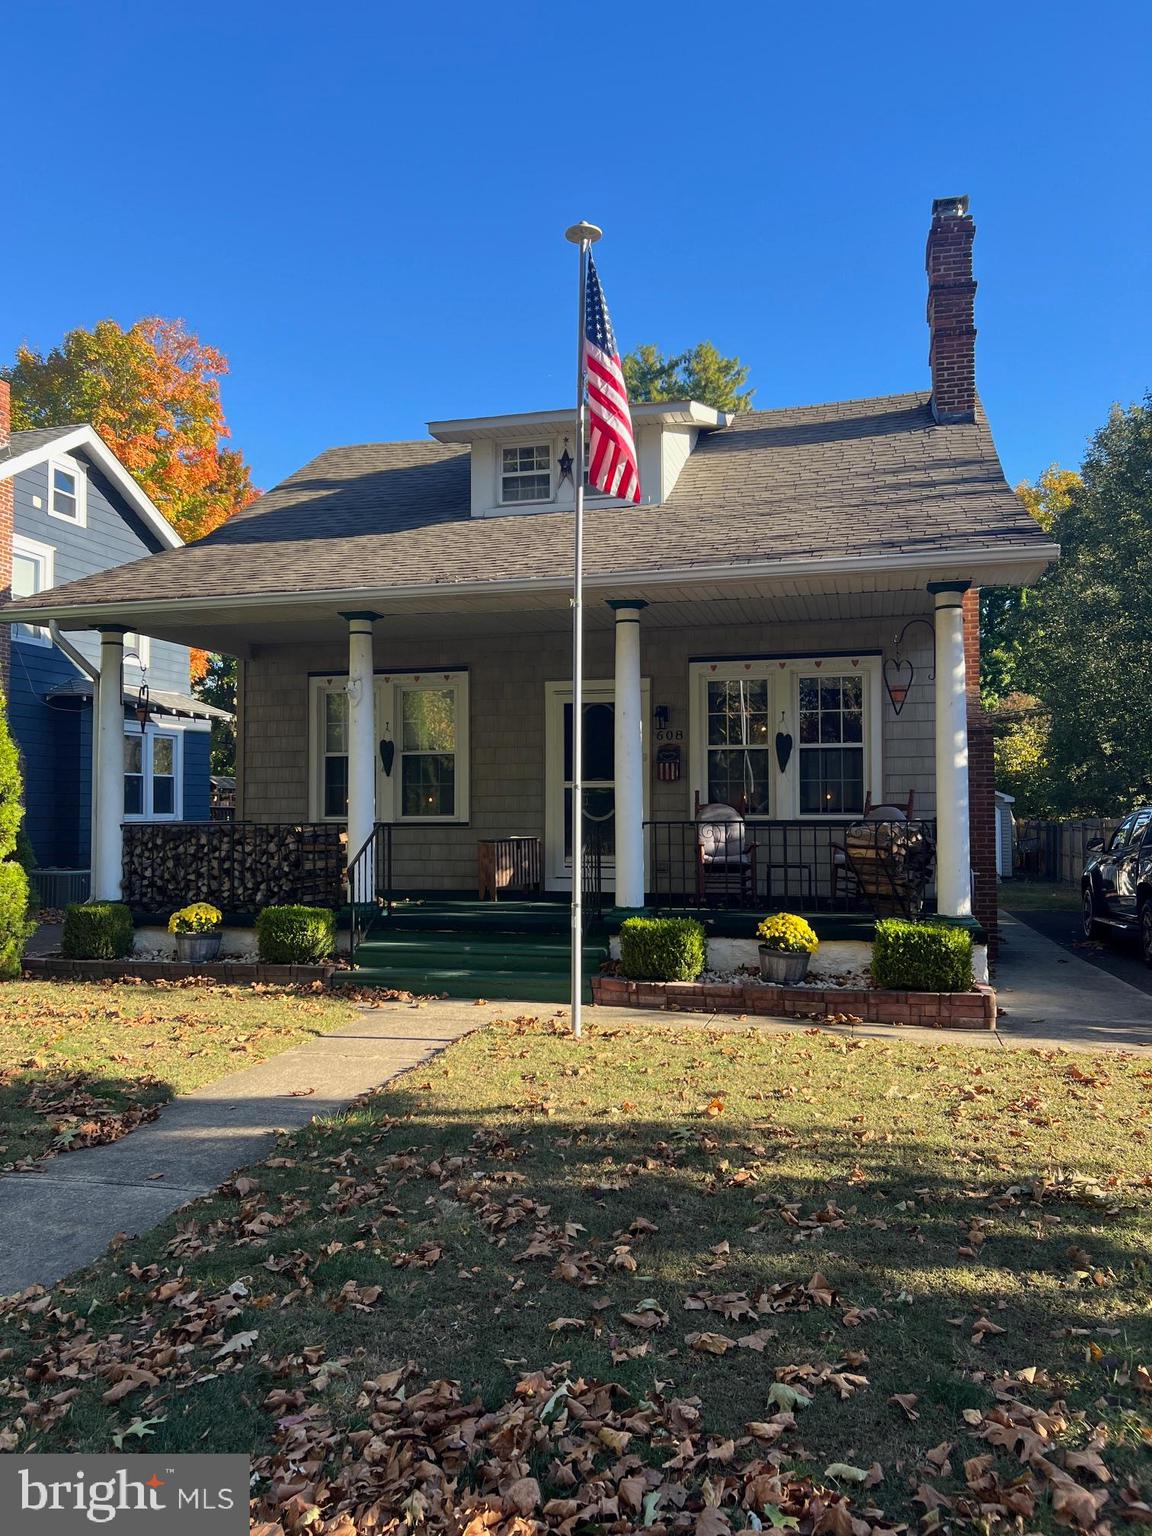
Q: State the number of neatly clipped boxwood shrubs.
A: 4